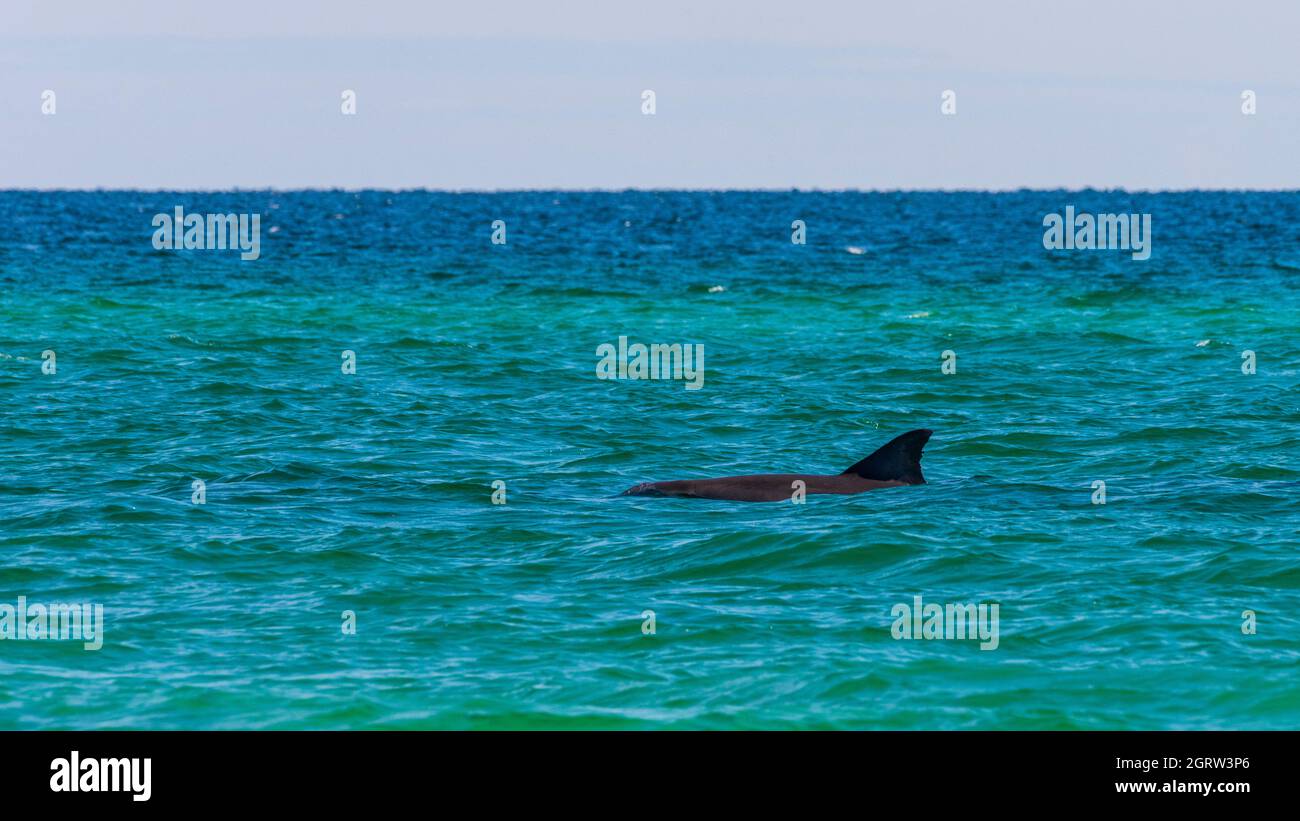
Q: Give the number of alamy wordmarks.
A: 6